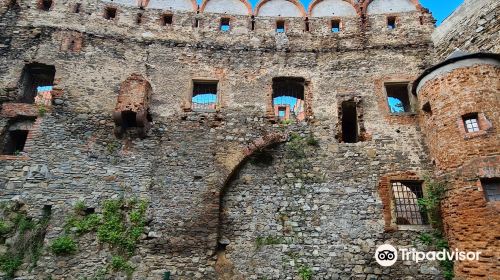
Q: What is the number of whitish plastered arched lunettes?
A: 6